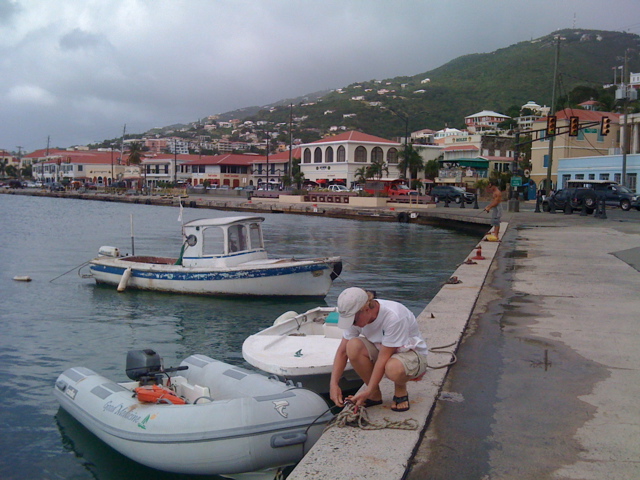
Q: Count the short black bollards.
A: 9